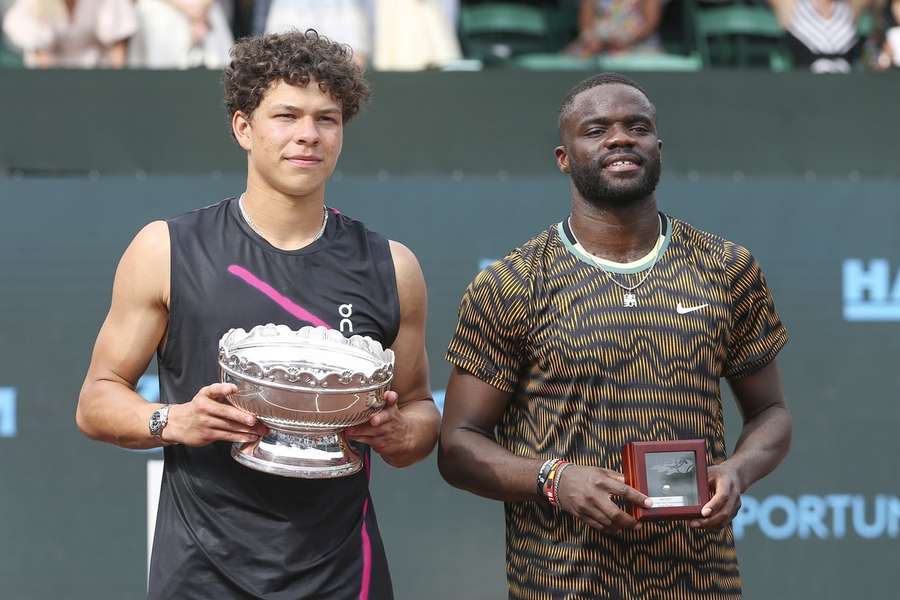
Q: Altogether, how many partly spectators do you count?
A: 7